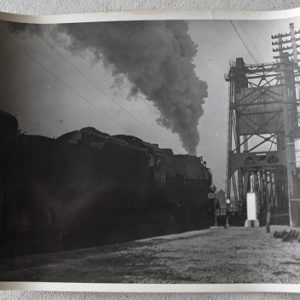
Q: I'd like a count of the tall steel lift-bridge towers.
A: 1